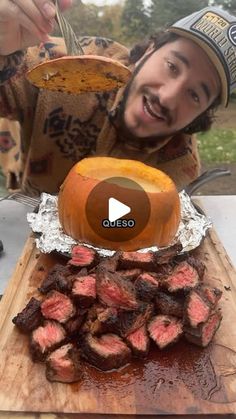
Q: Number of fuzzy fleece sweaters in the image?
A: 1